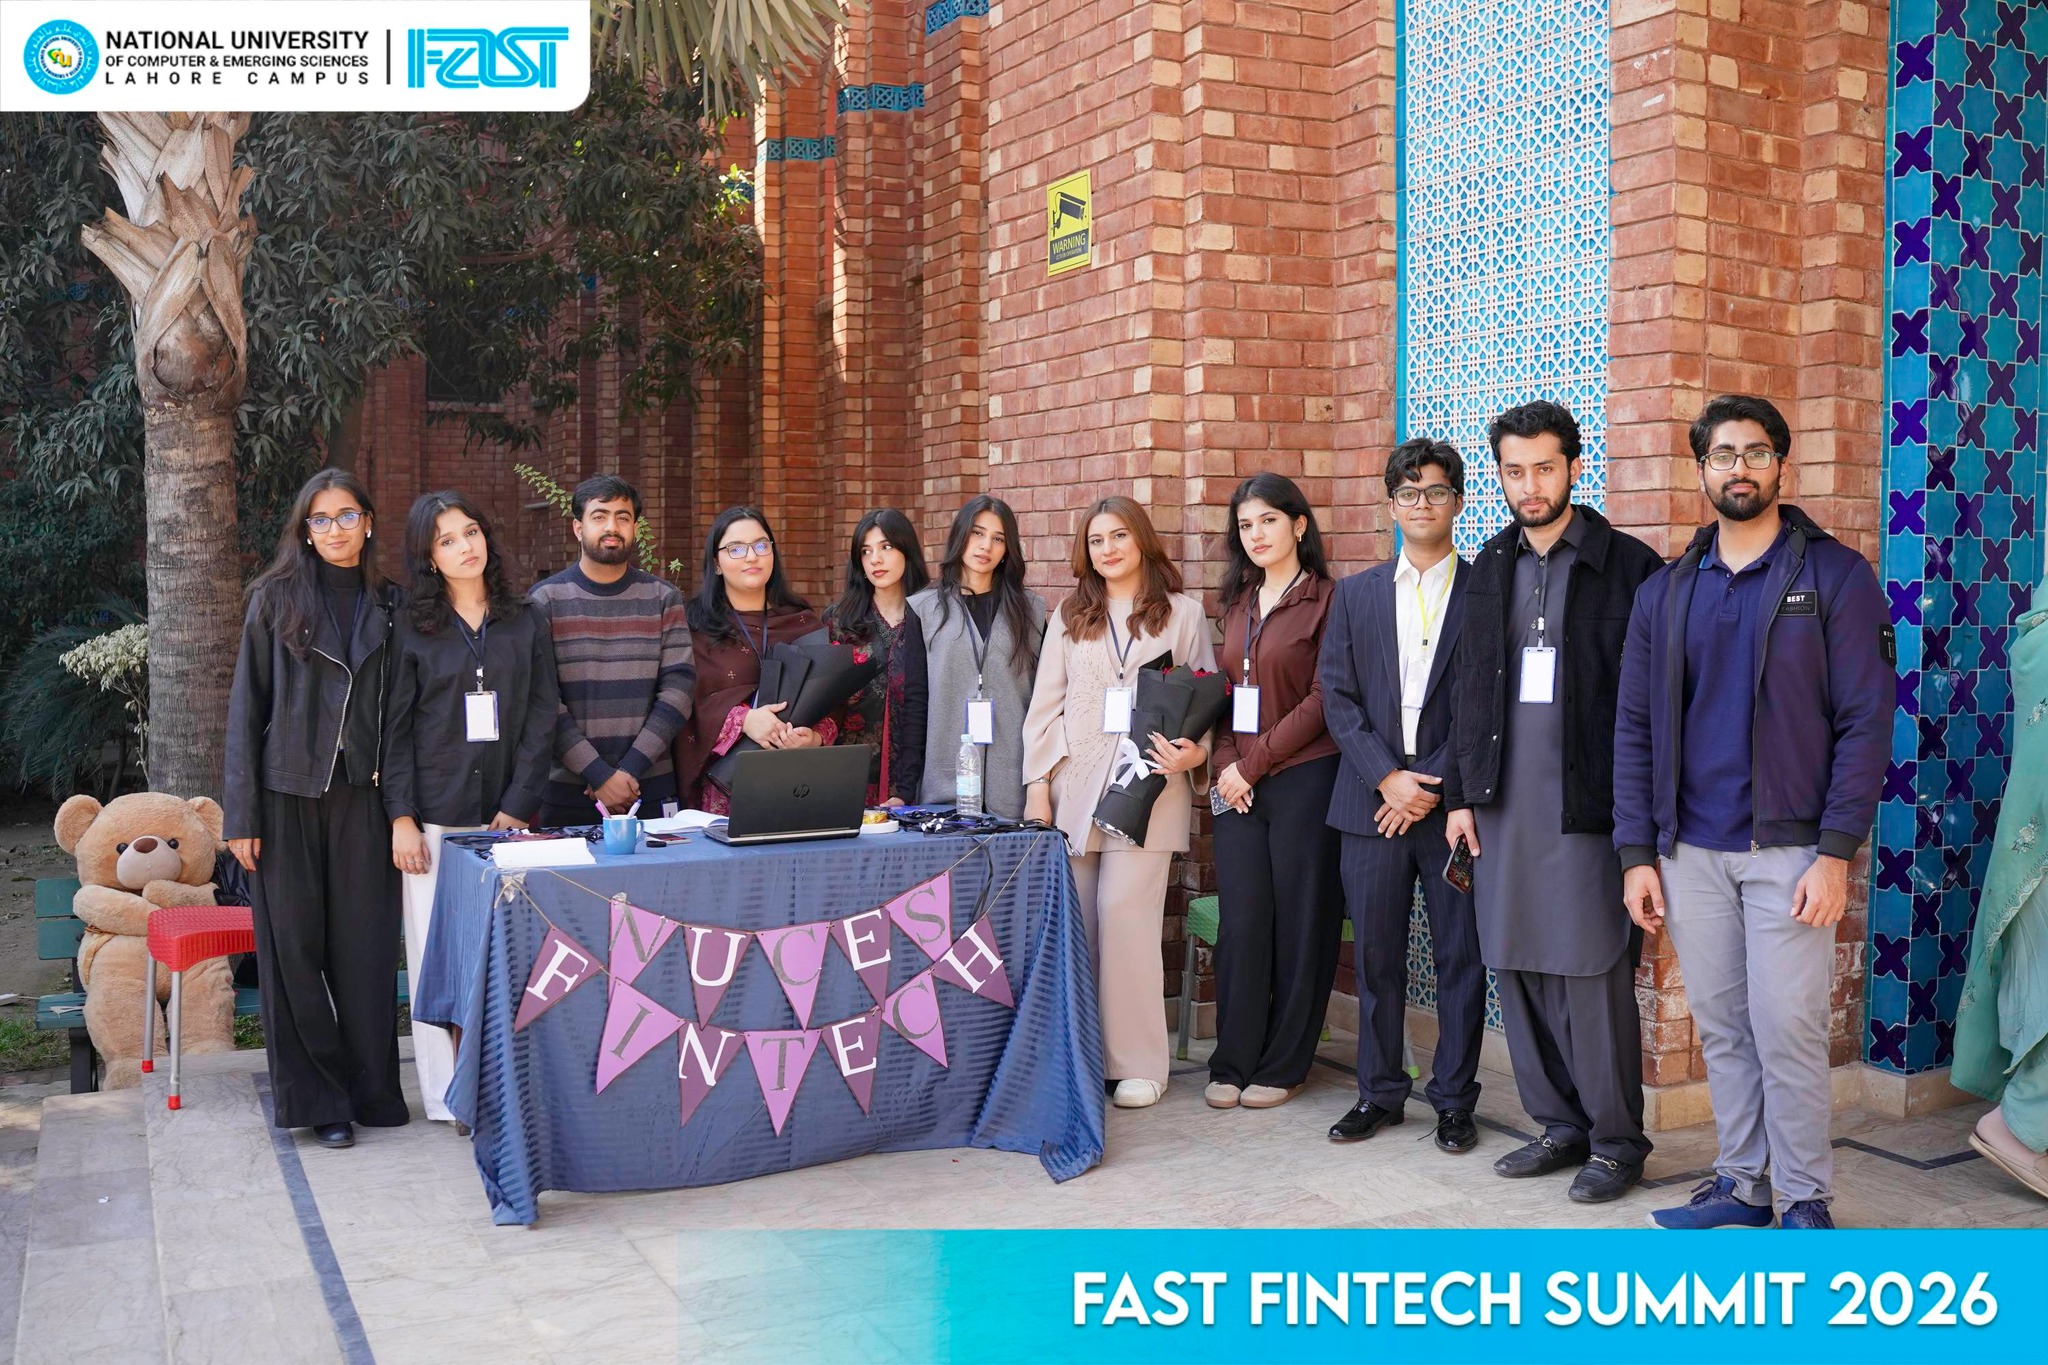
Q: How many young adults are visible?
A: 11